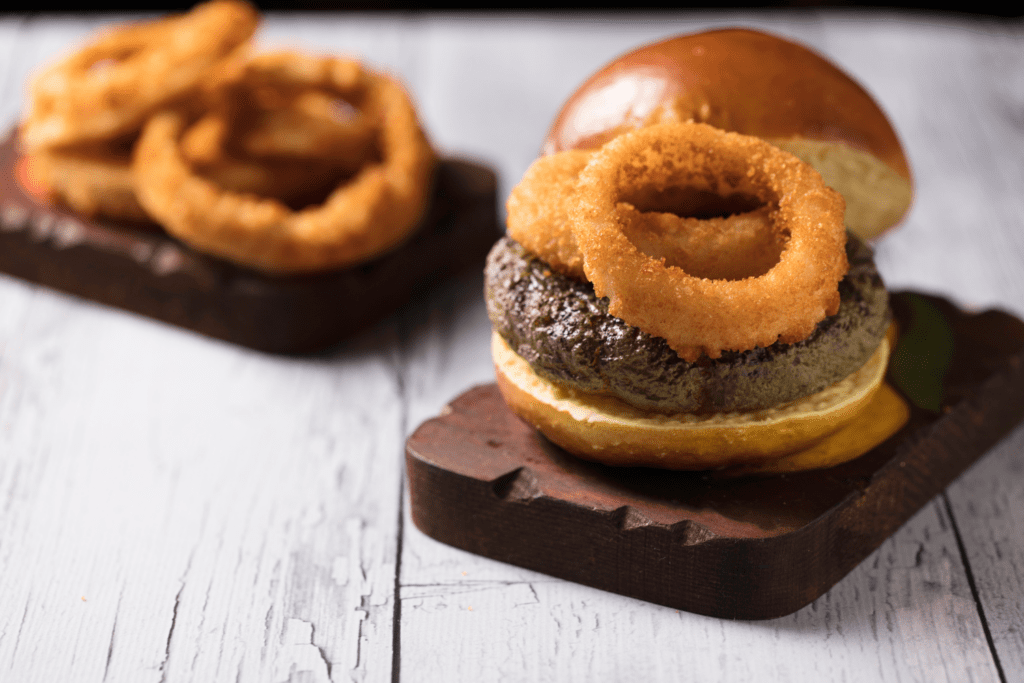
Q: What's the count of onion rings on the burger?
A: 2